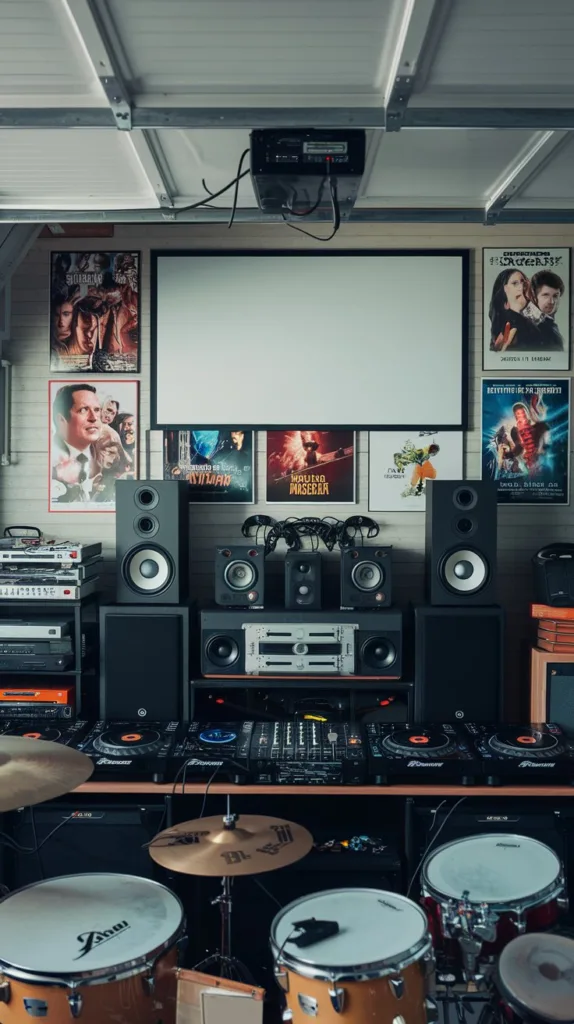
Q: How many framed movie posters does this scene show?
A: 7